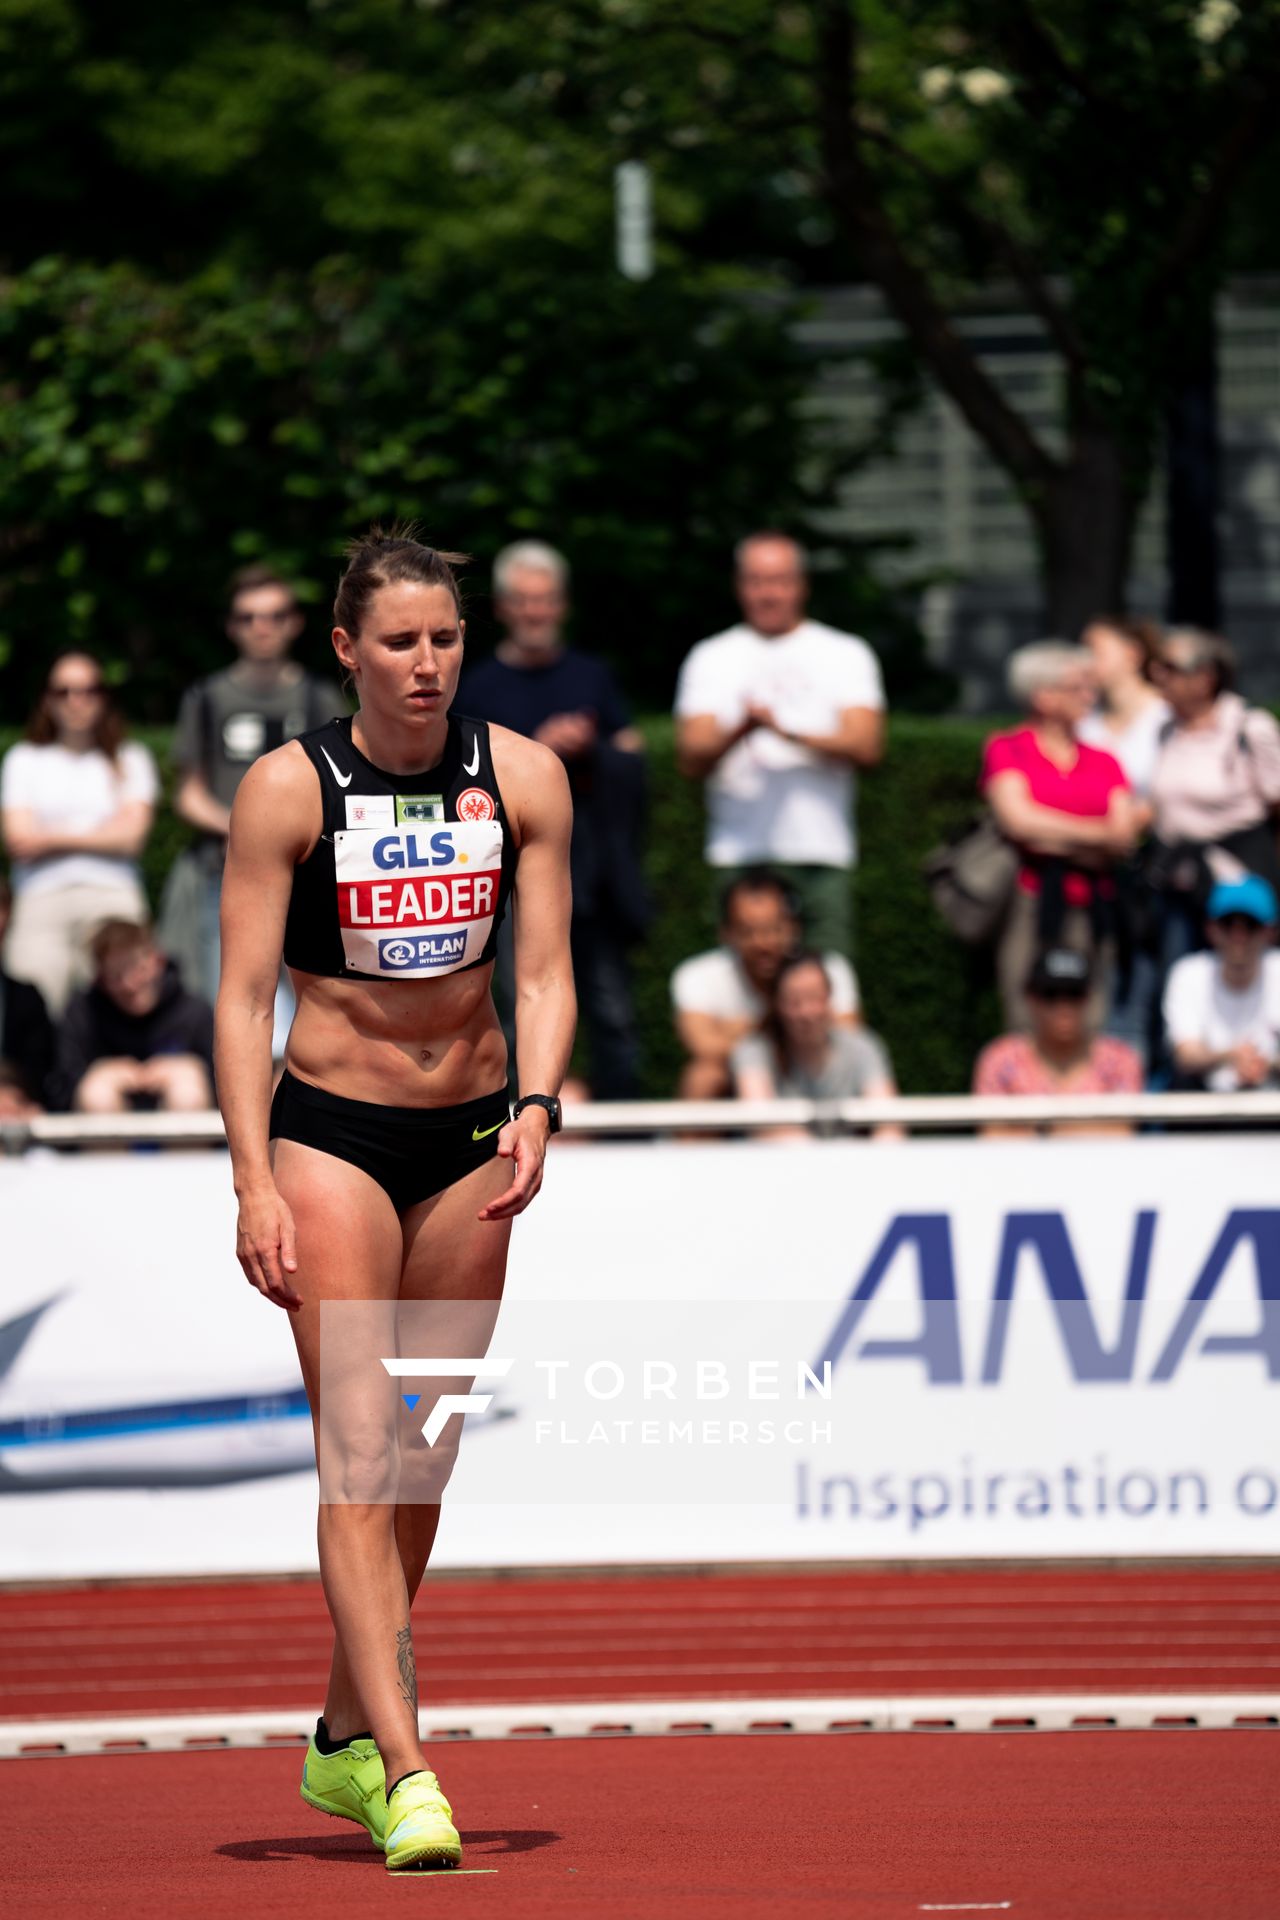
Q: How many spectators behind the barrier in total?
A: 13